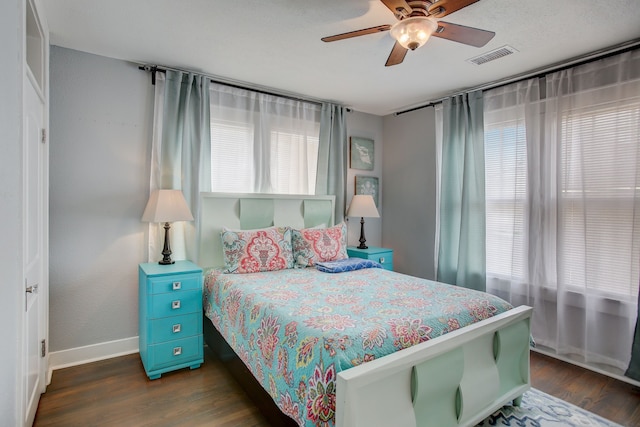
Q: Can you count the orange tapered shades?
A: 0